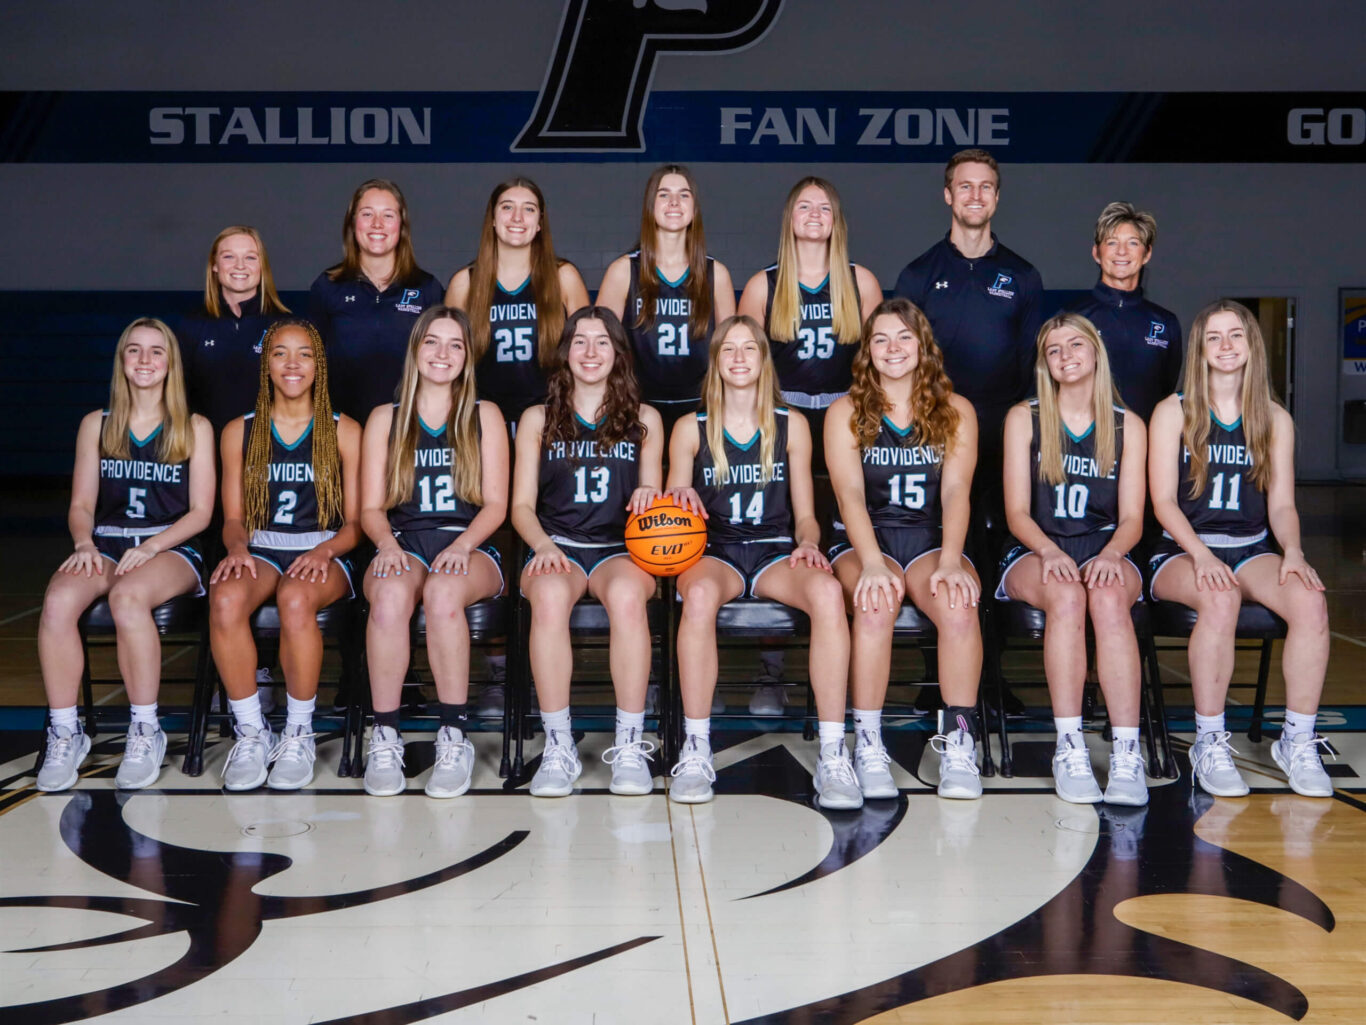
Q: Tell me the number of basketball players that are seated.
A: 8